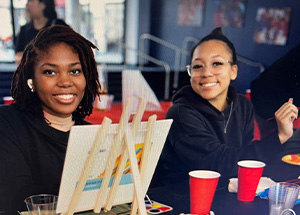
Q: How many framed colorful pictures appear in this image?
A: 3